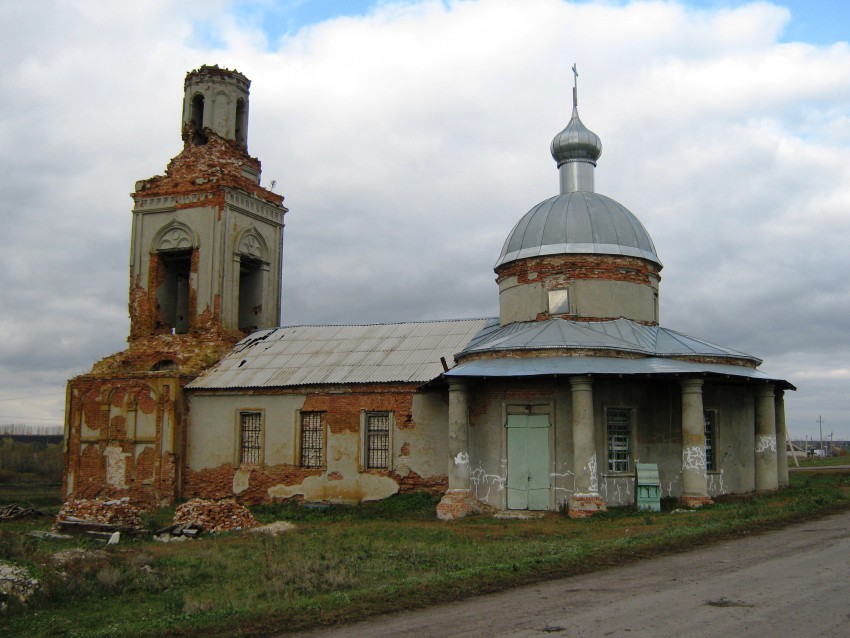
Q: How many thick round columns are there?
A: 5